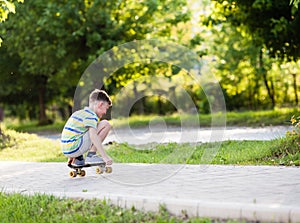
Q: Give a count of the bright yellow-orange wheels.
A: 4